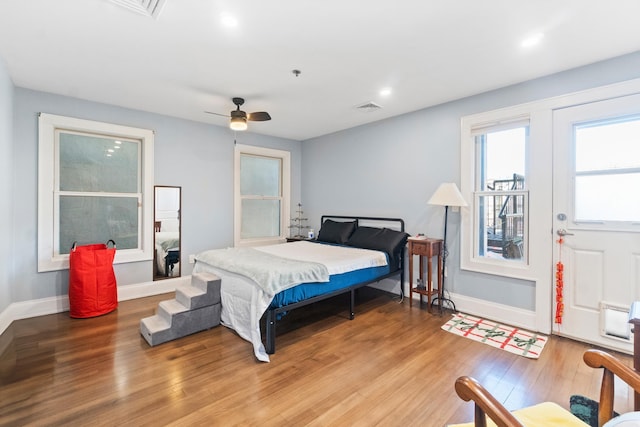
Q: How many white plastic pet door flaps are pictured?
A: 1